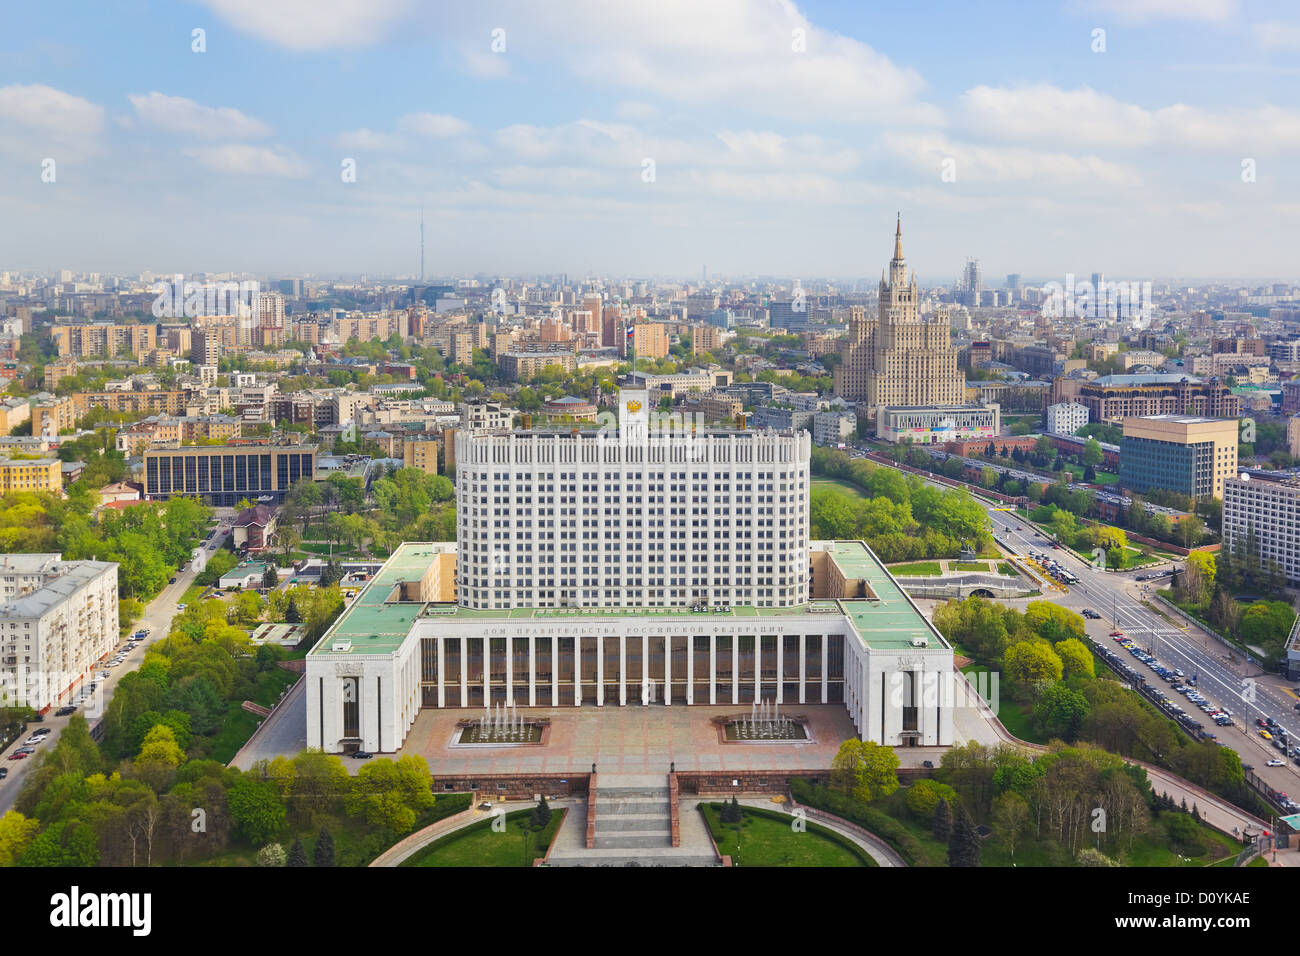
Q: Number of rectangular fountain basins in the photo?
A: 2